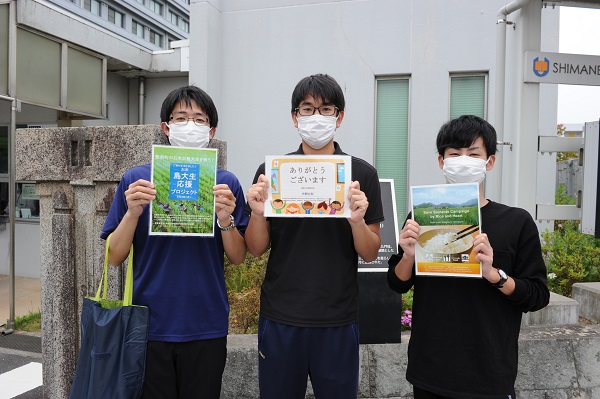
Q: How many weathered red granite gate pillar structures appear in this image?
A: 1